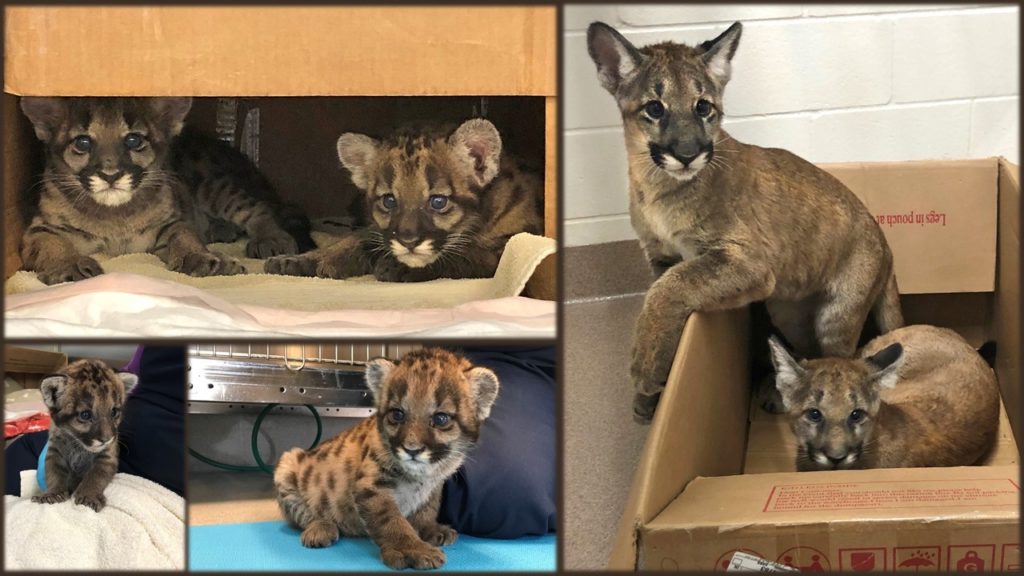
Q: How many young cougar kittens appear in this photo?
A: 6